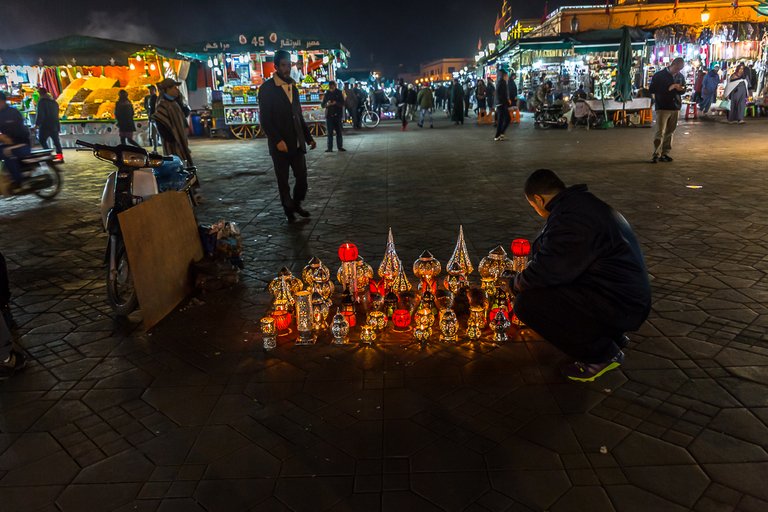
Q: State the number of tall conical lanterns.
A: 2